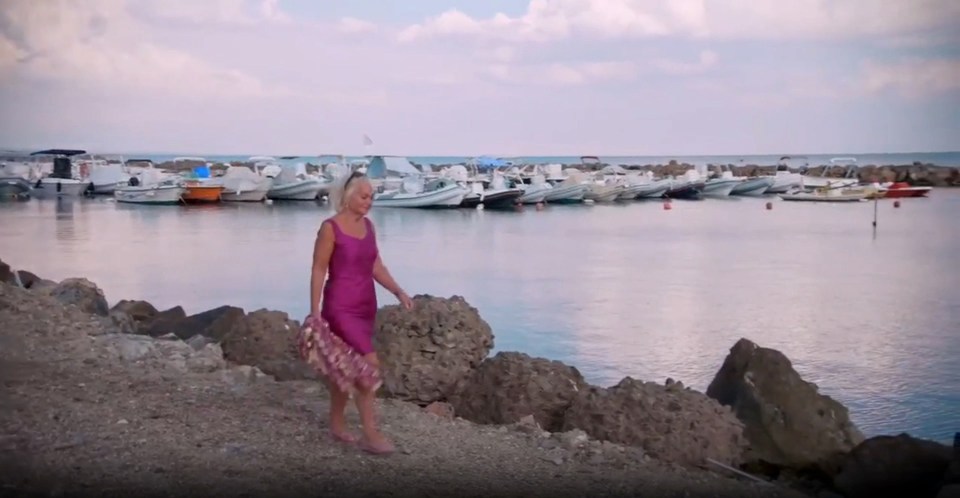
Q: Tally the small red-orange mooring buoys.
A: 5